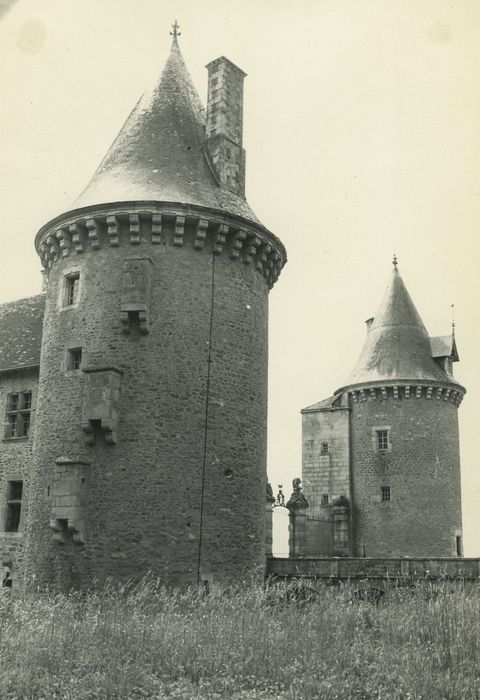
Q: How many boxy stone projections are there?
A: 3